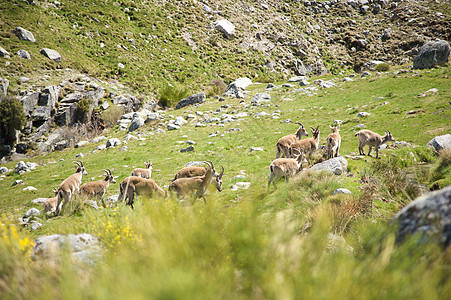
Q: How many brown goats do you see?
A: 12